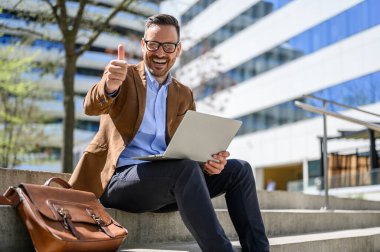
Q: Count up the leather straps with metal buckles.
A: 2